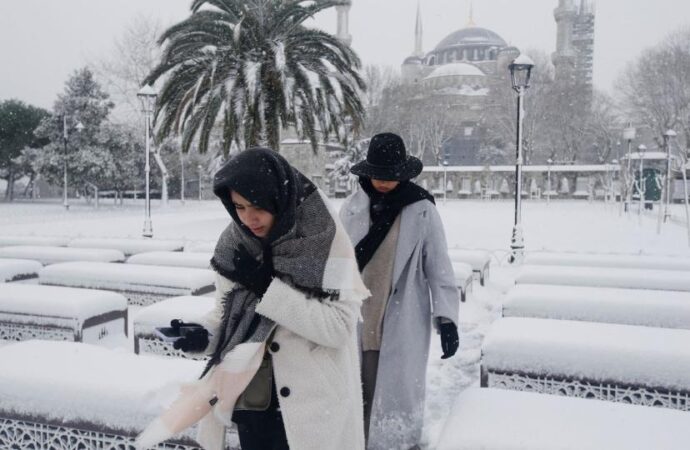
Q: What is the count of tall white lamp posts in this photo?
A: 2